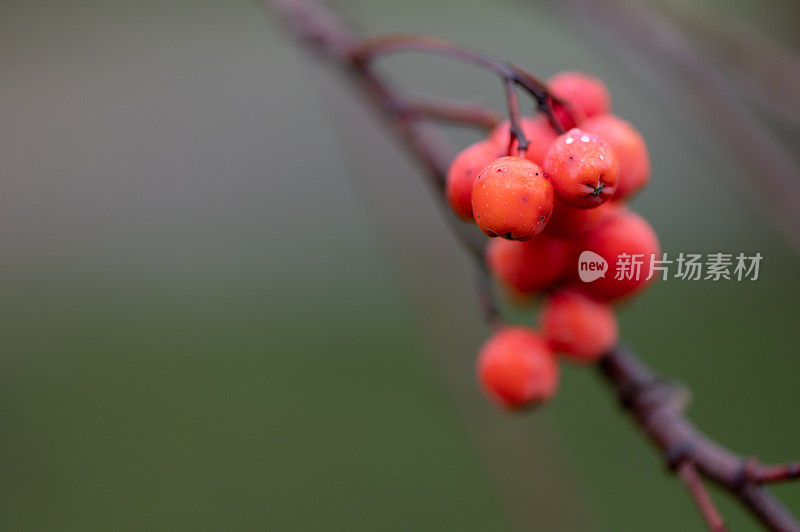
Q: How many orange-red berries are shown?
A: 11